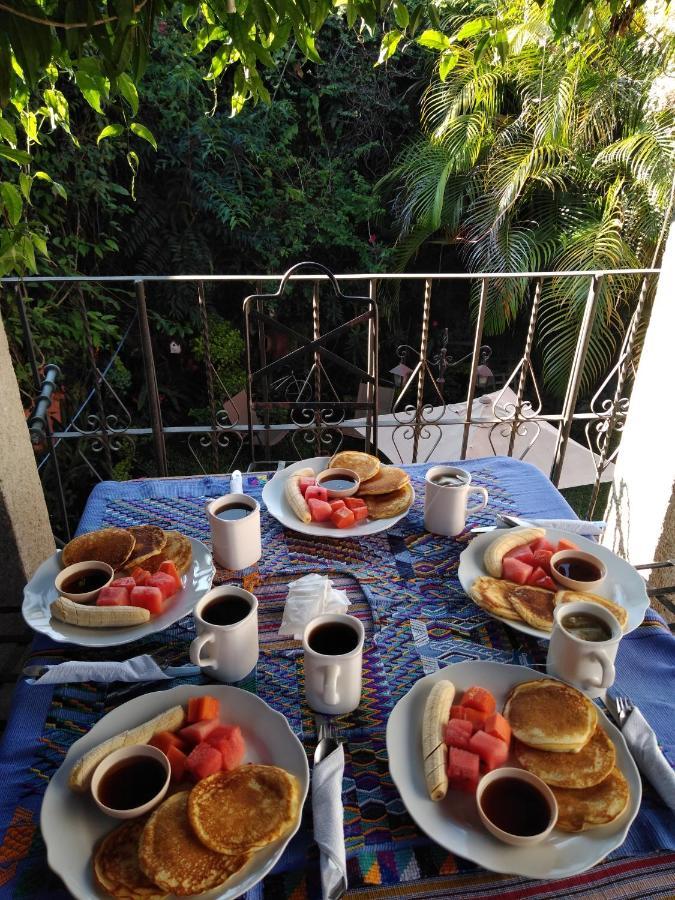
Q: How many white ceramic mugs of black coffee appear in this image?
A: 3